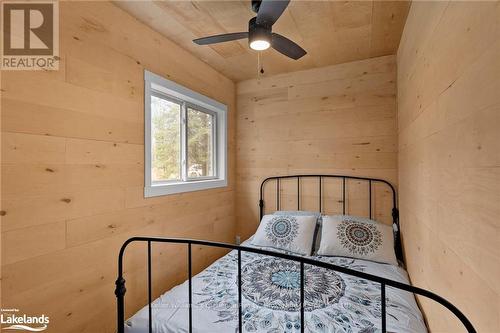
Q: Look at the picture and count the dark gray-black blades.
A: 3